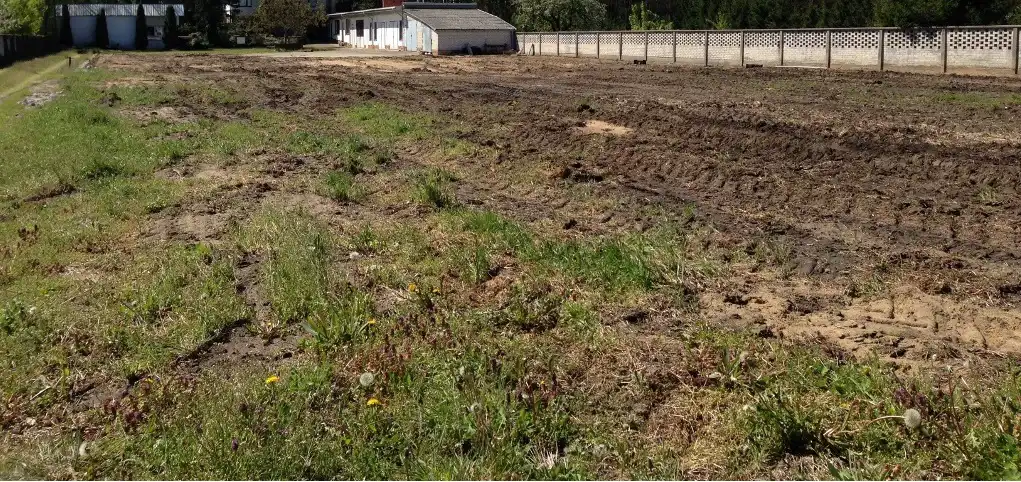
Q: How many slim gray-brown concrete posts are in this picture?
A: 15